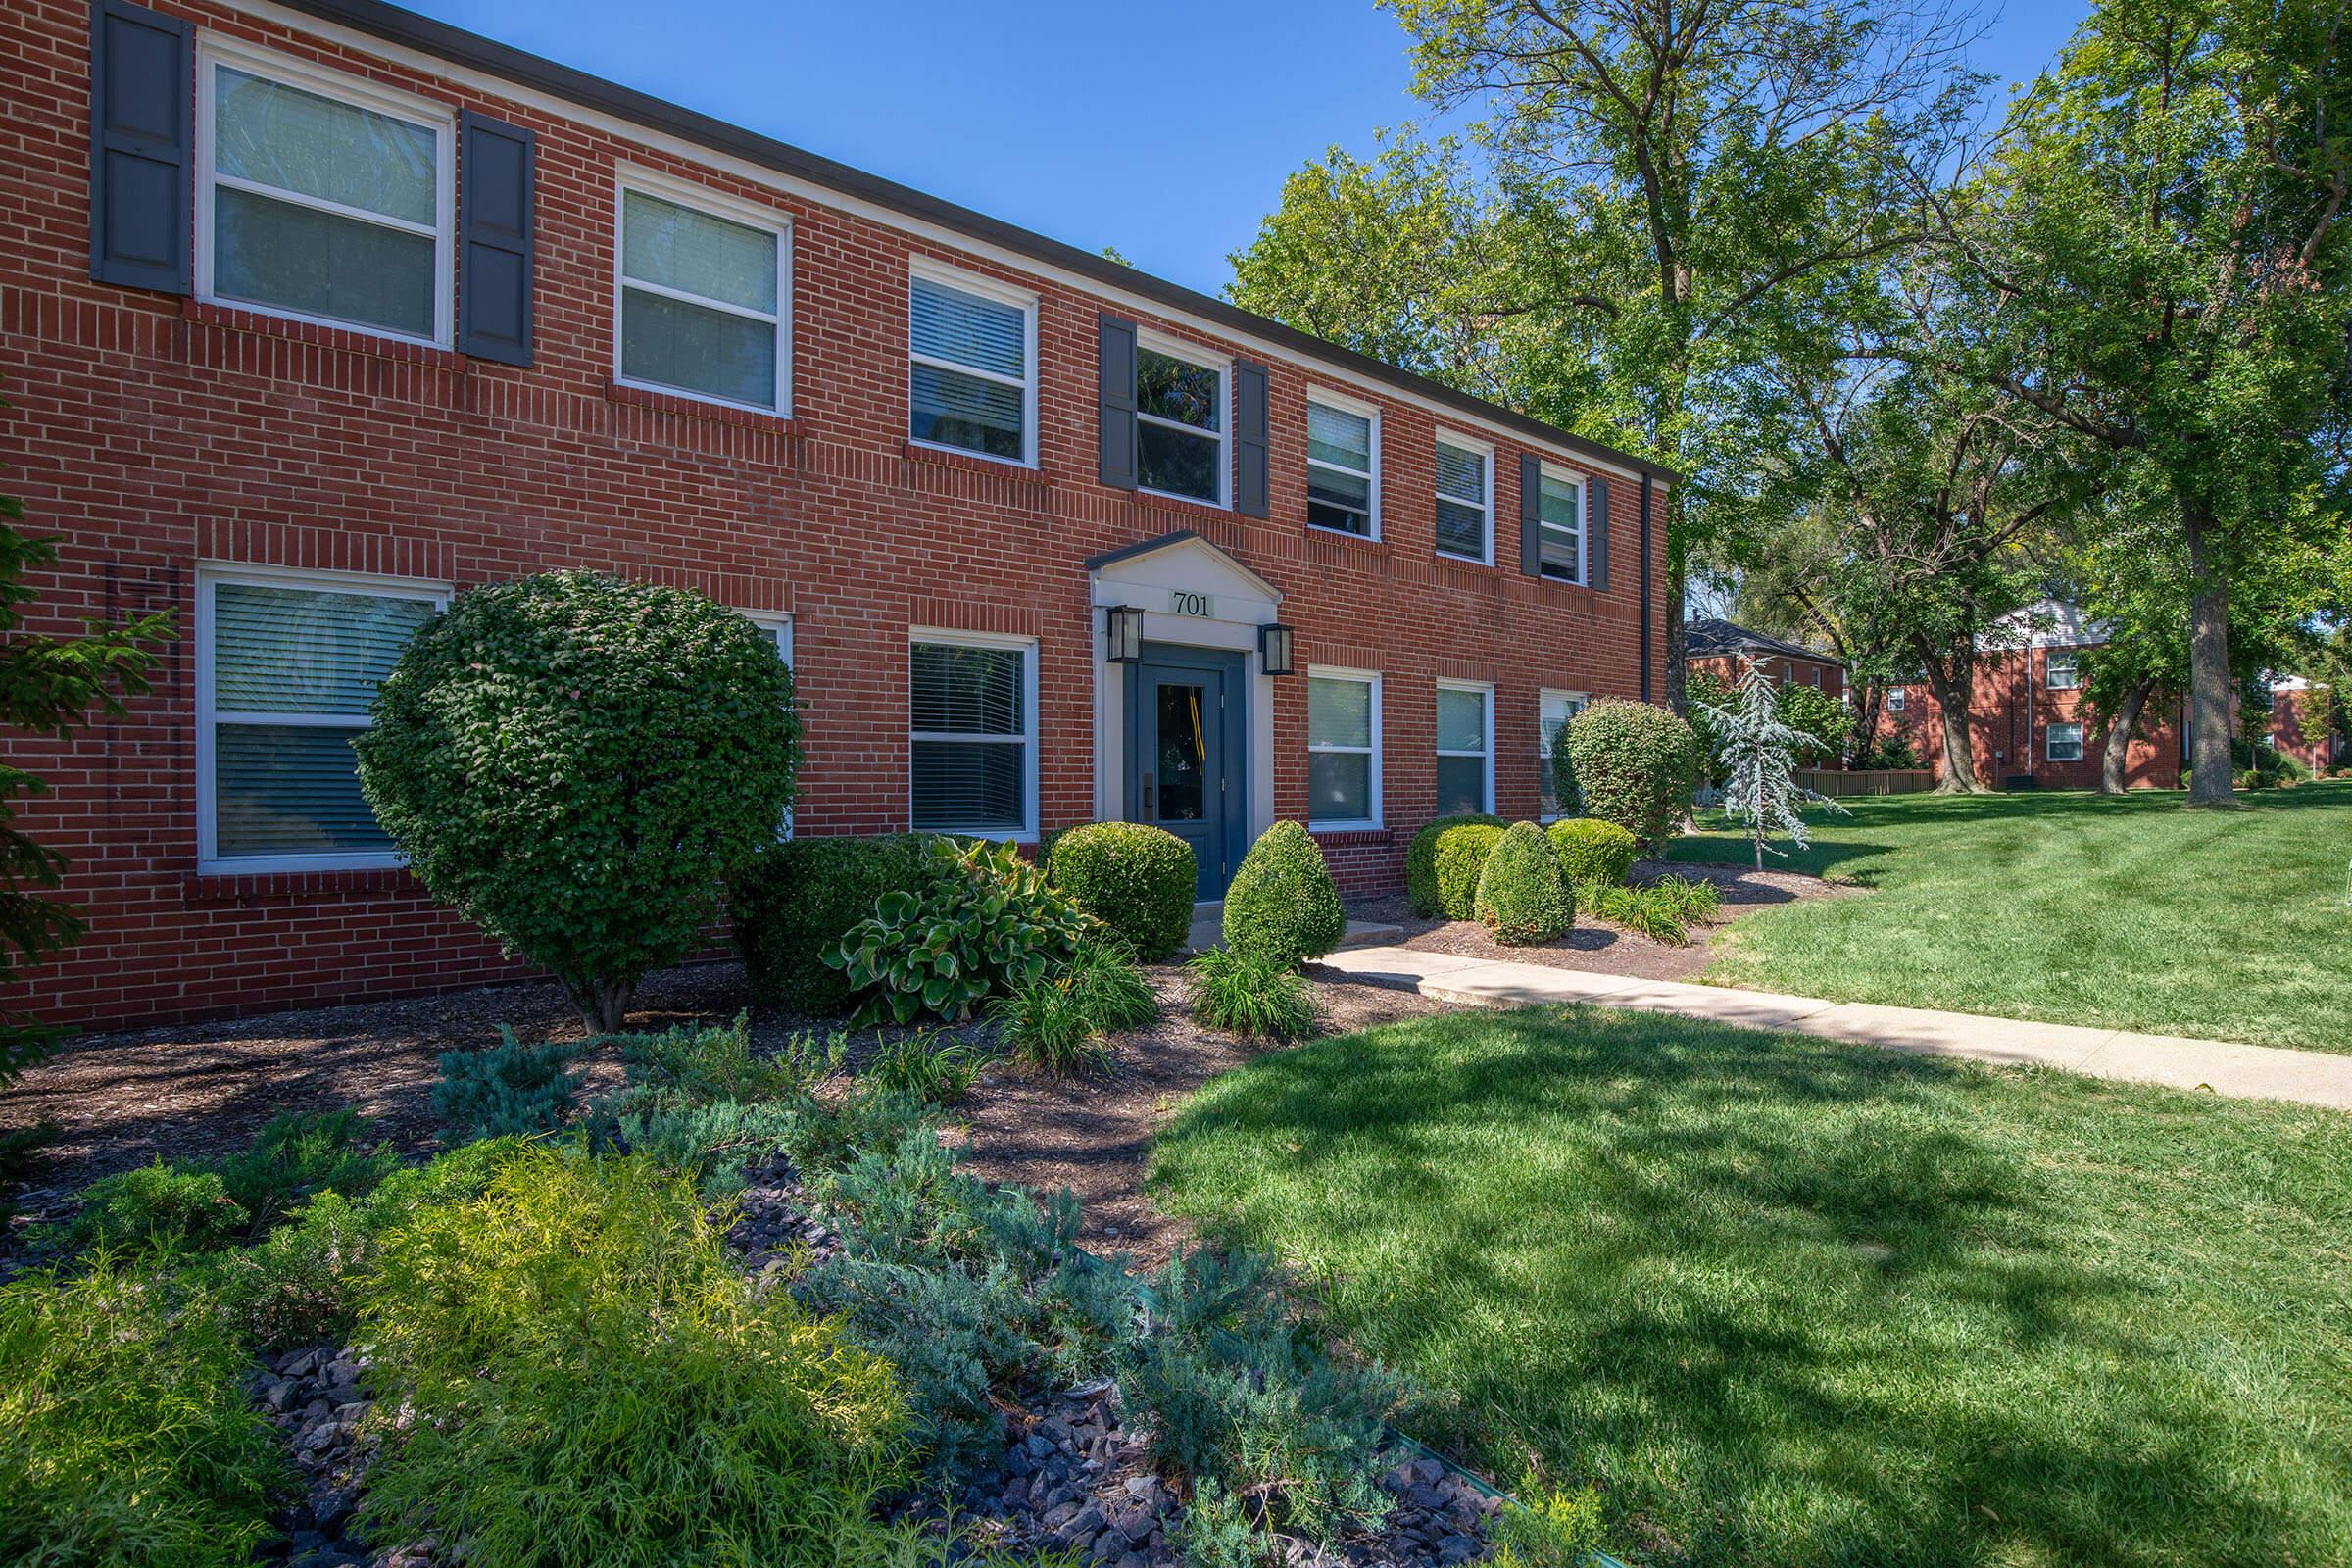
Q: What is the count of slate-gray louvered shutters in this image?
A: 6